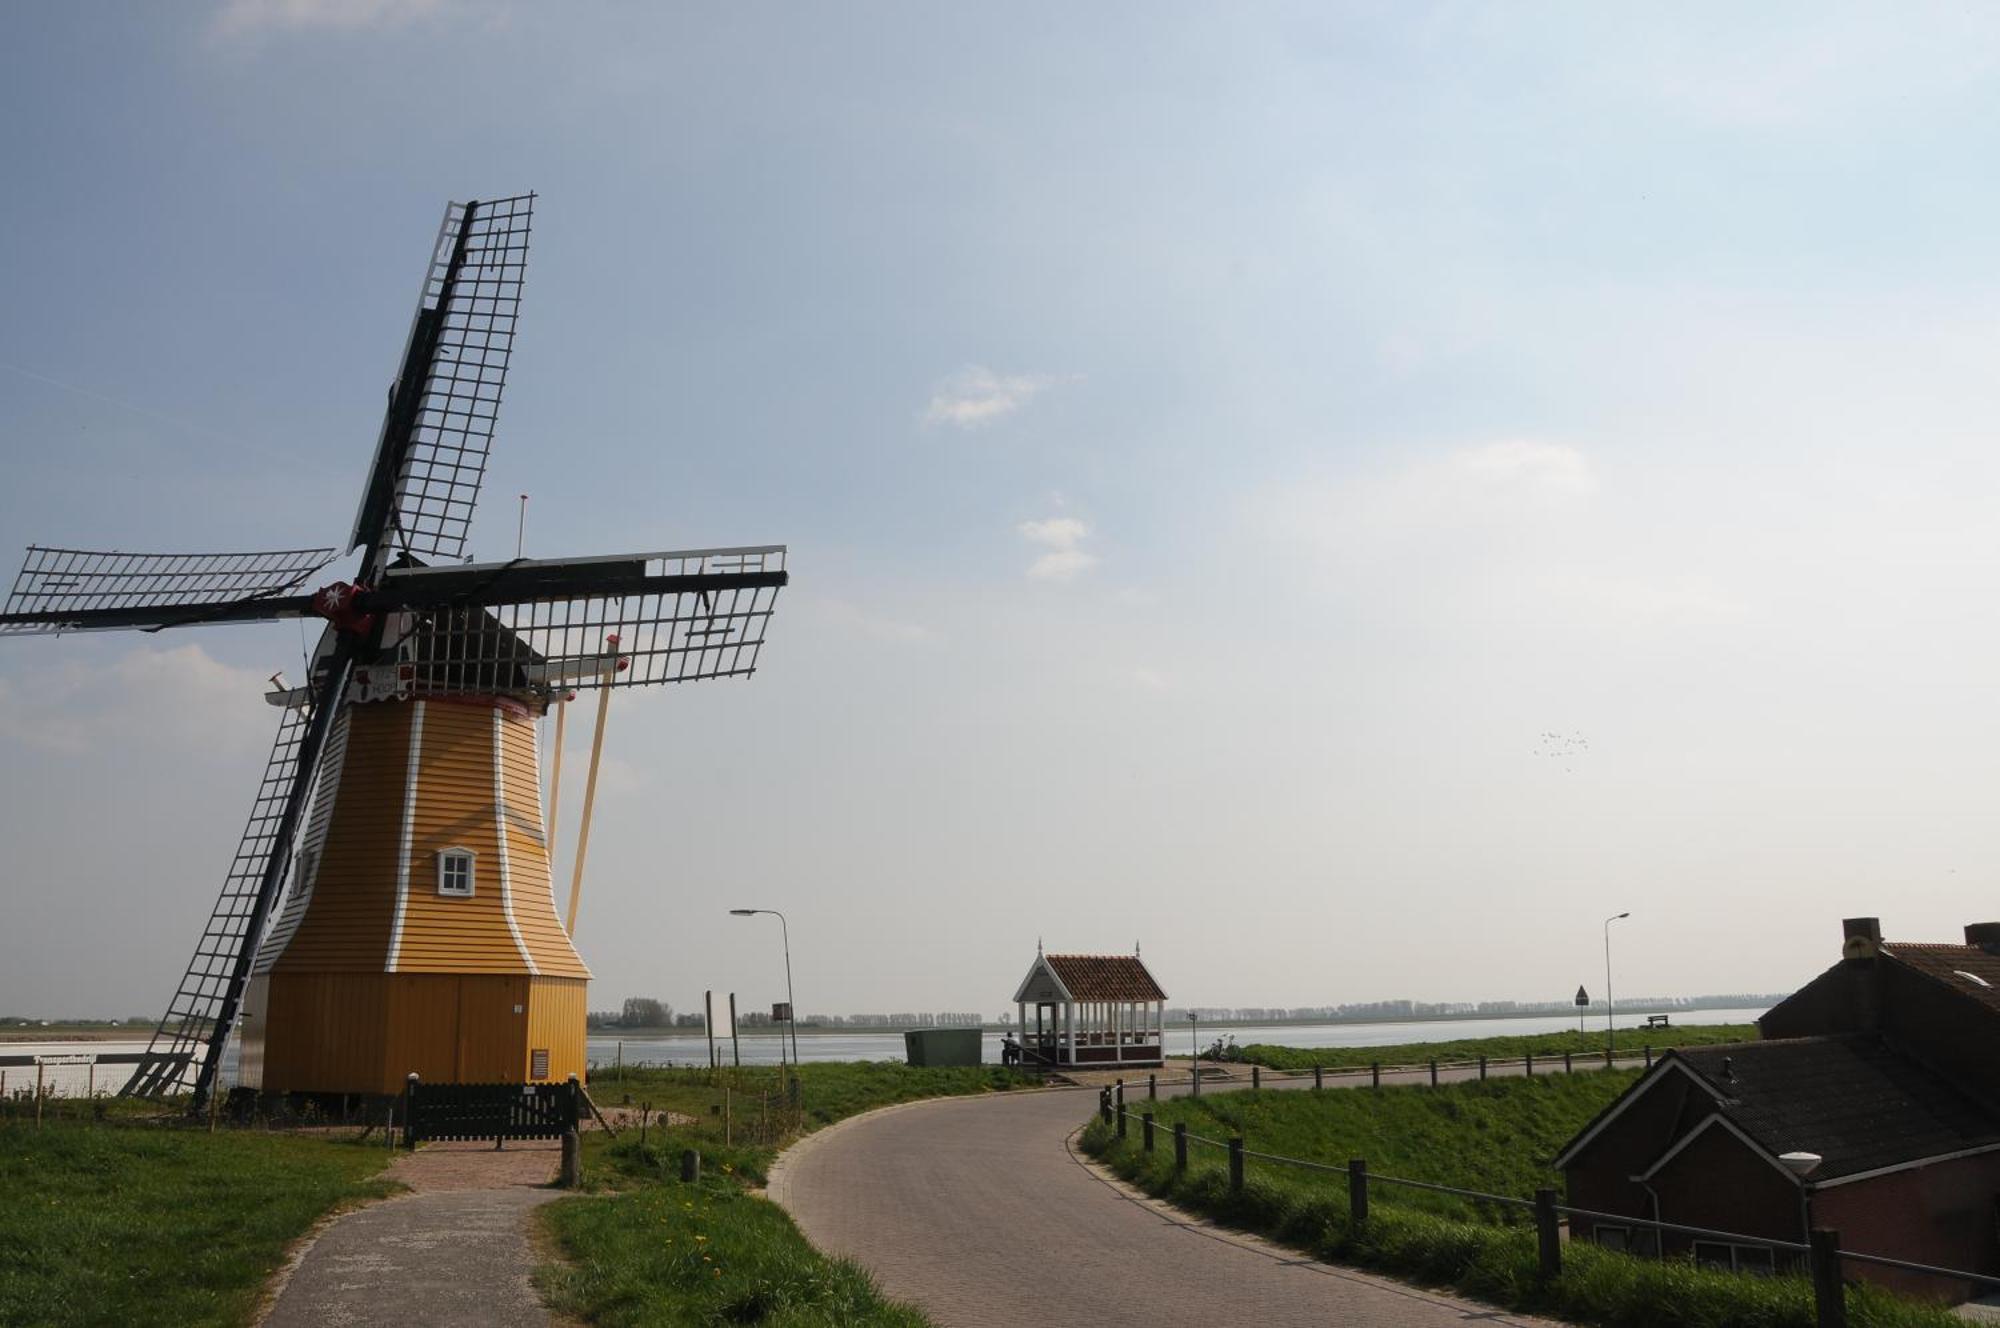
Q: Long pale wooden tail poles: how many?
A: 2